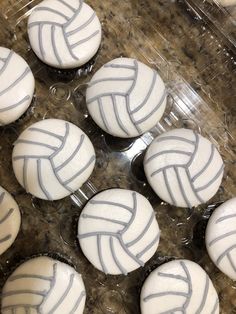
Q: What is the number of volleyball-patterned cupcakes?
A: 10